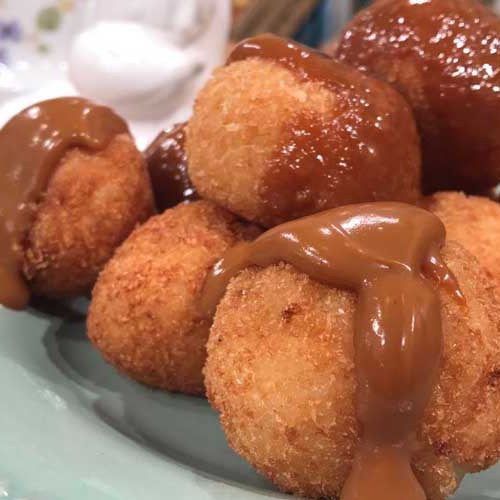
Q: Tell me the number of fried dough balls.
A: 7